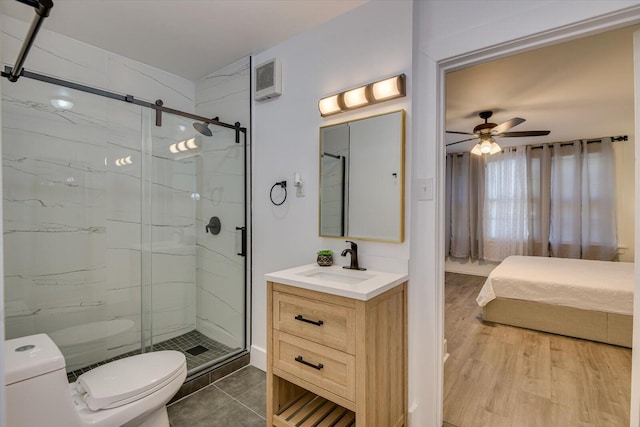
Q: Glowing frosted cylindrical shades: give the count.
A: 3